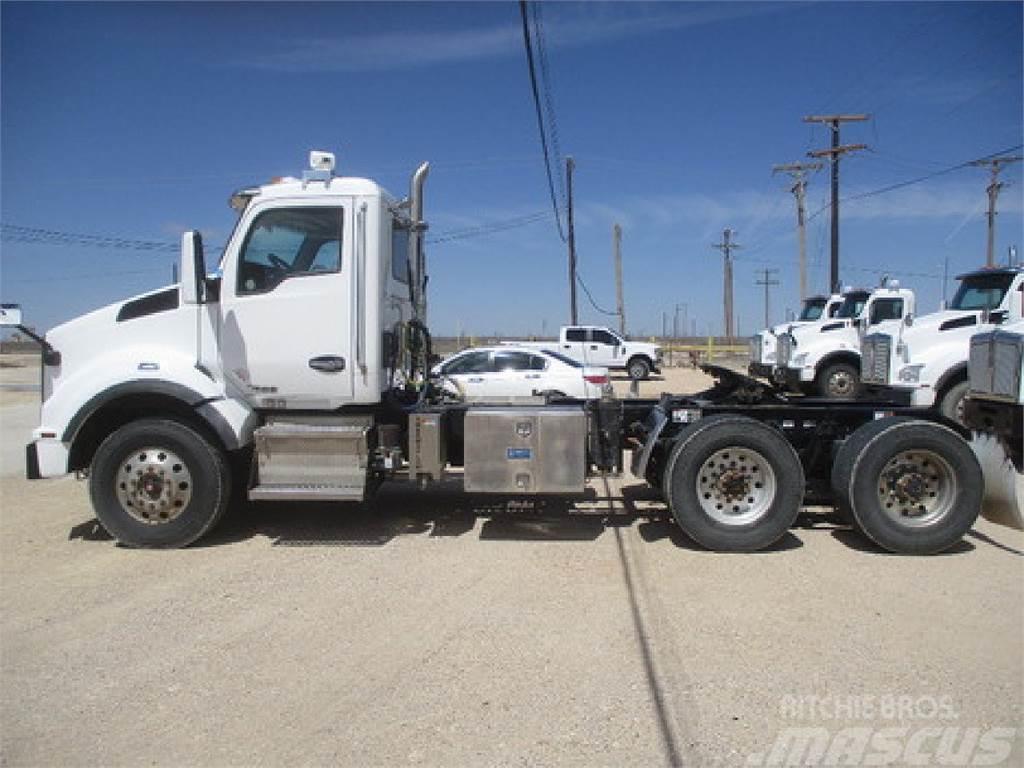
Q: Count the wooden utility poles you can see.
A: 7